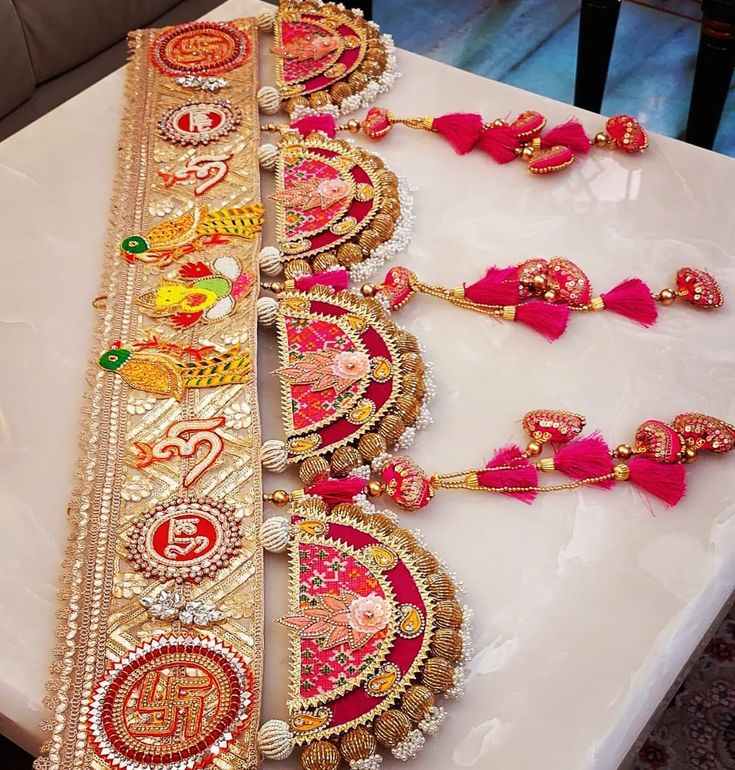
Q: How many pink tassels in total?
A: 12